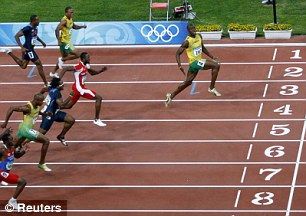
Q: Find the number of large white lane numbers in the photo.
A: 8